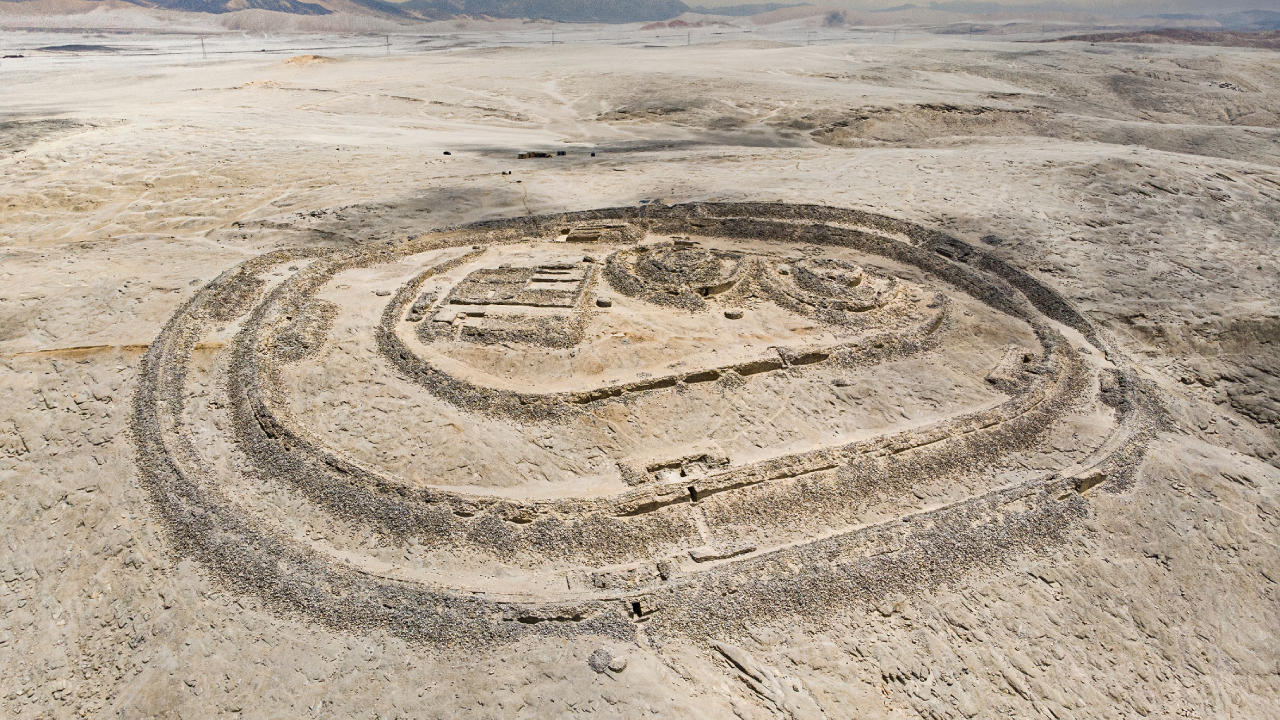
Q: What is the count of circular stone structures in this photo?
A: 2